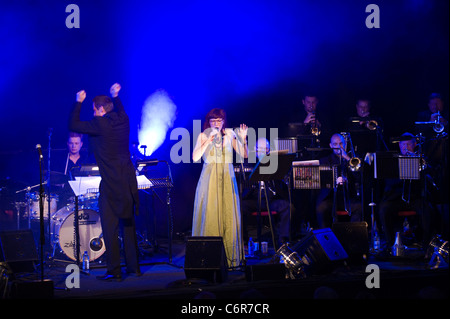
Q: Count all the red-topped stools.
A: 3